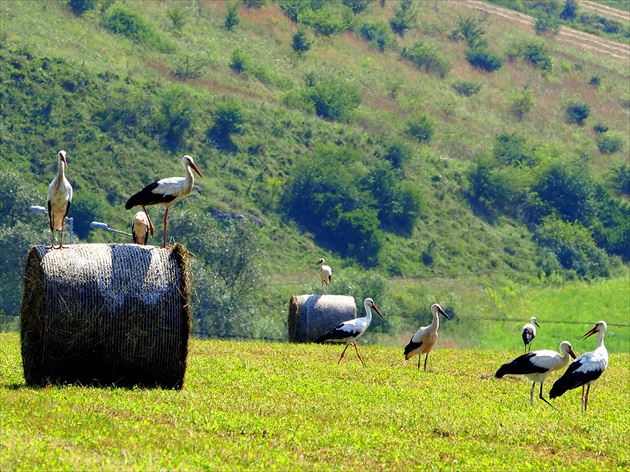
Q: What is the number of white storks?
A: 9